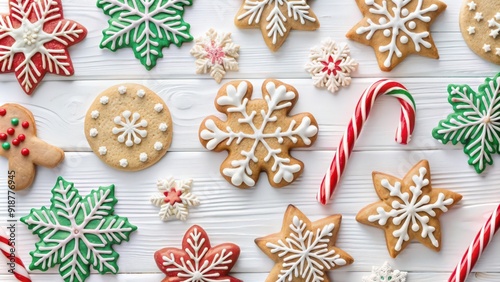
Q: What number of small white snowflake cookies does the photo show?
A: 4